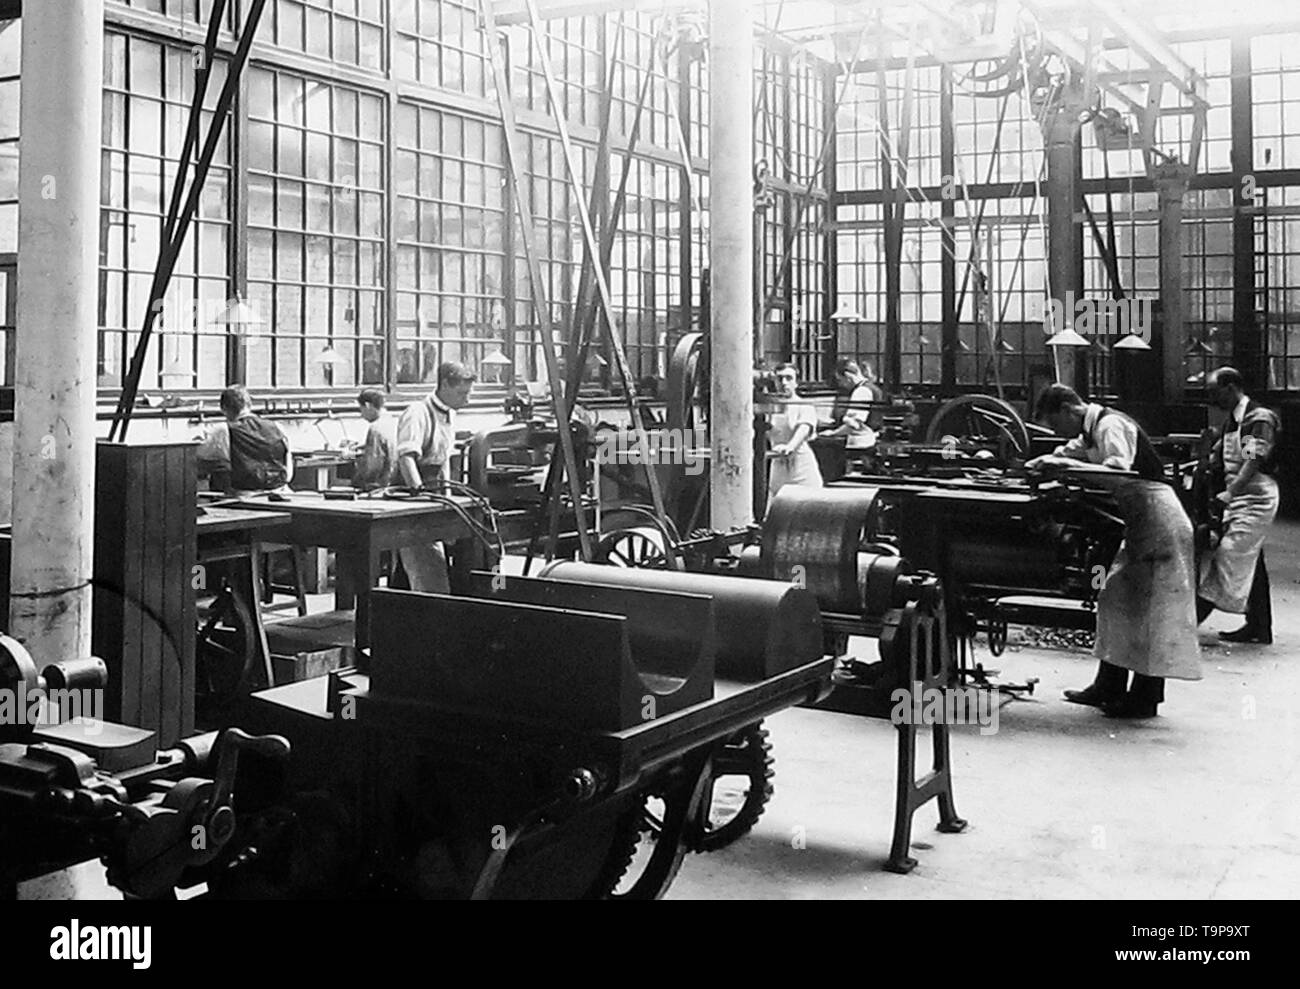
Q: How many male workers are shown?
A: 7